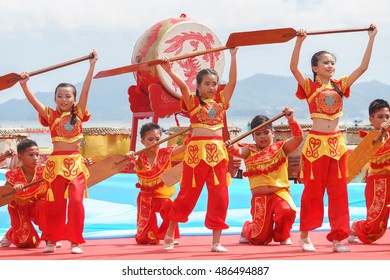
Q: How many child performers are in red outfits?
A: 7